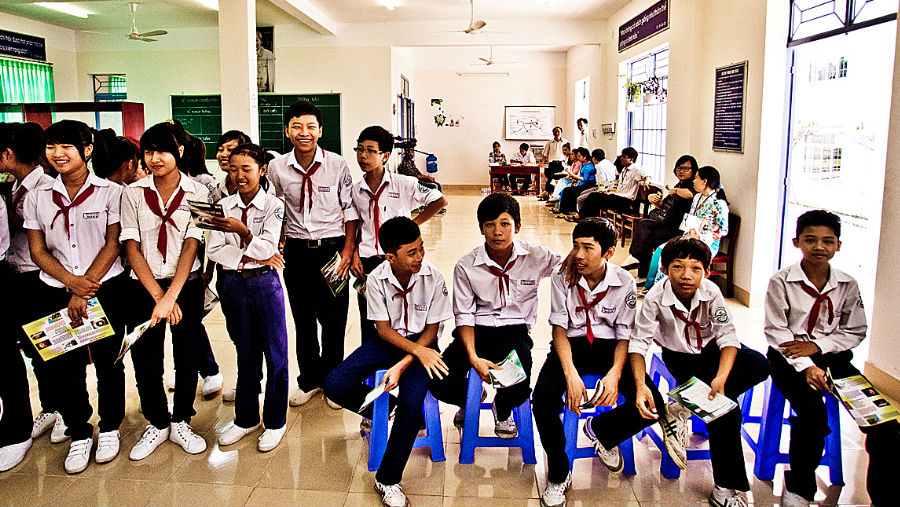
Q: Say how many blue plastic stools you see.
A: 5